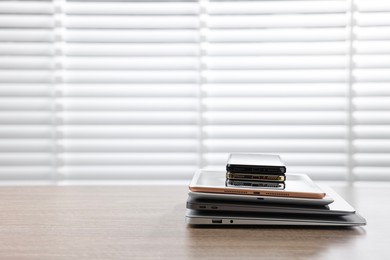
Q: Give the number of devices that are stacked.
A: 7